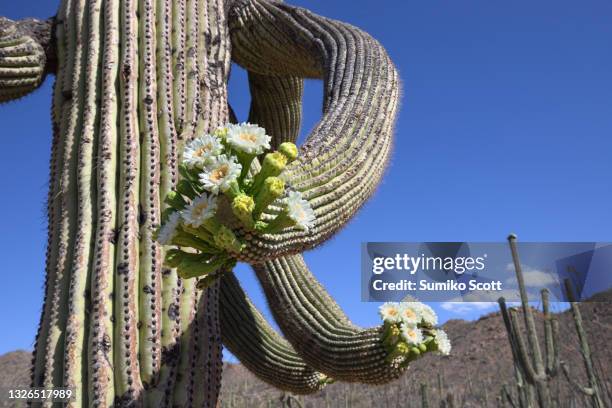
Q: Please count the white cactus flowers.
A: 11